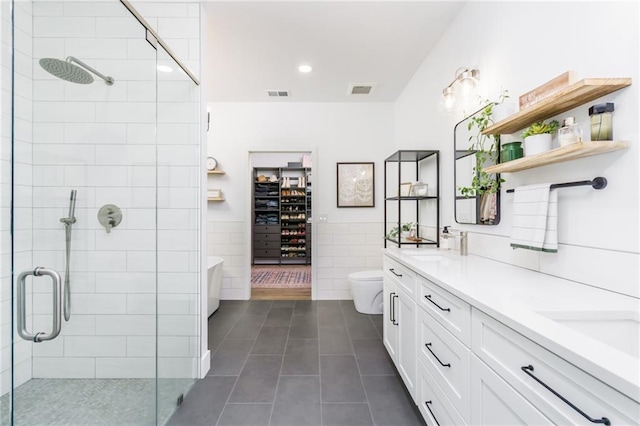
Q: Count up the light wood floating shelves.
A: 4